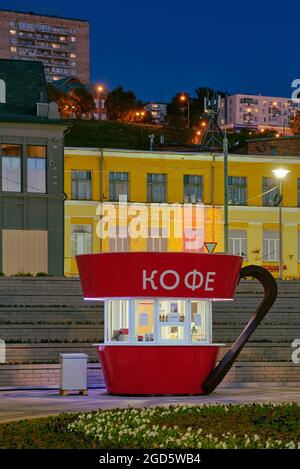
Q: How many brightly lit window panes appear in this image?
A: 4